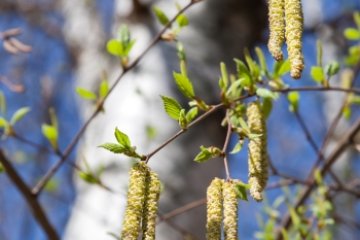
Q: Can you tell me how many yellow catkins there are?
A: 7